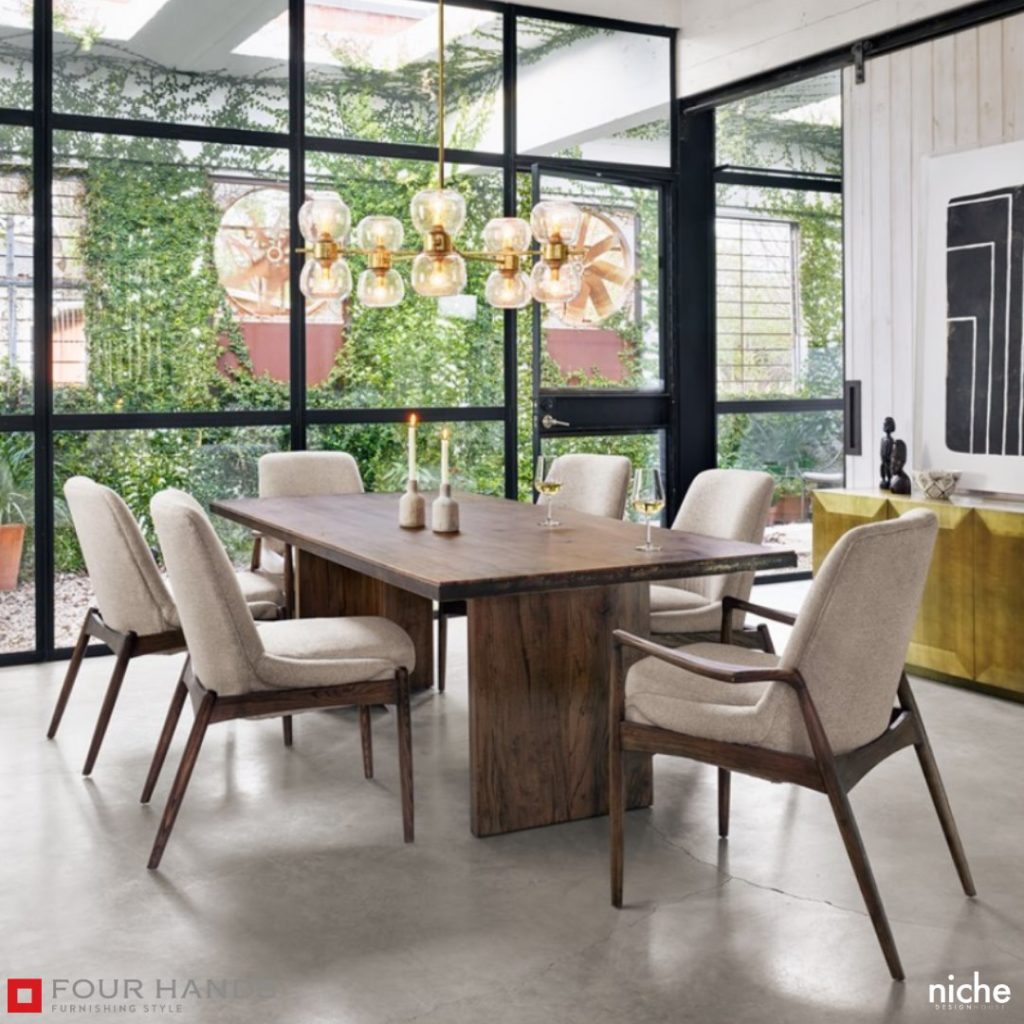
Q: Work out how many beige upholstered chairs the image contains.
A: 6